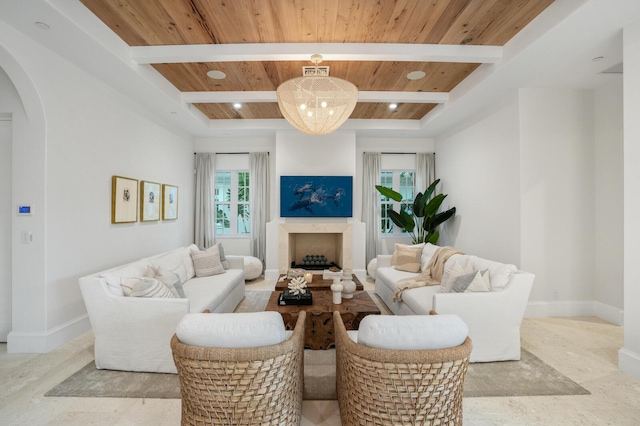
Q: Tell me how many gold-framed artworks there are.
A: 3